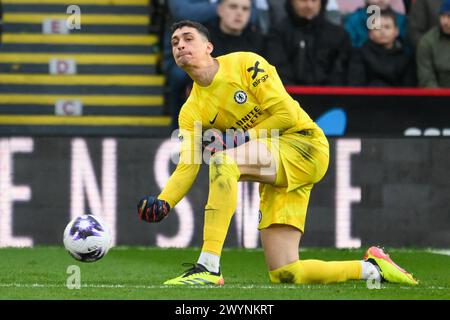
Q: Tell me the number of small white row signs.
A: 3